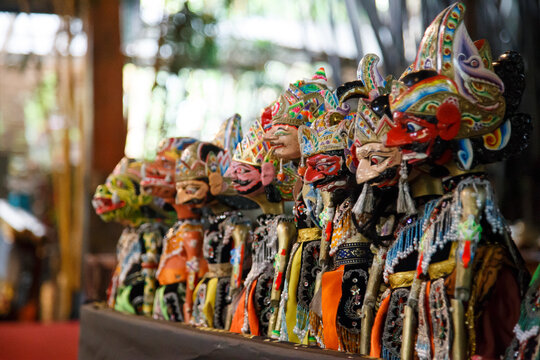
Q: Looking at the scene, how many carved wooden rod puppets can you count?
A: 8